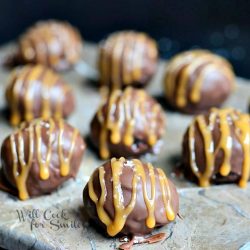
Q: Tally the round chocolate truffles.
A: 8